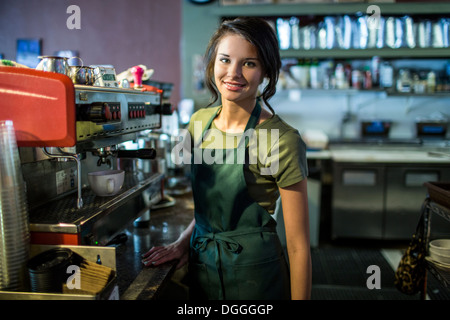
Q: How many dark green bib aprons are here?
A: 1